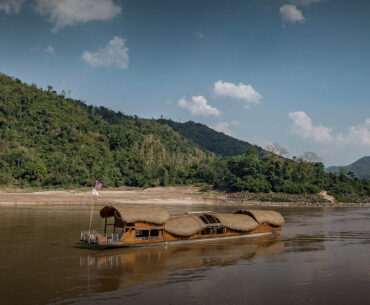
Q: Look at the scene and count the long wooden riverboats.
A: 1